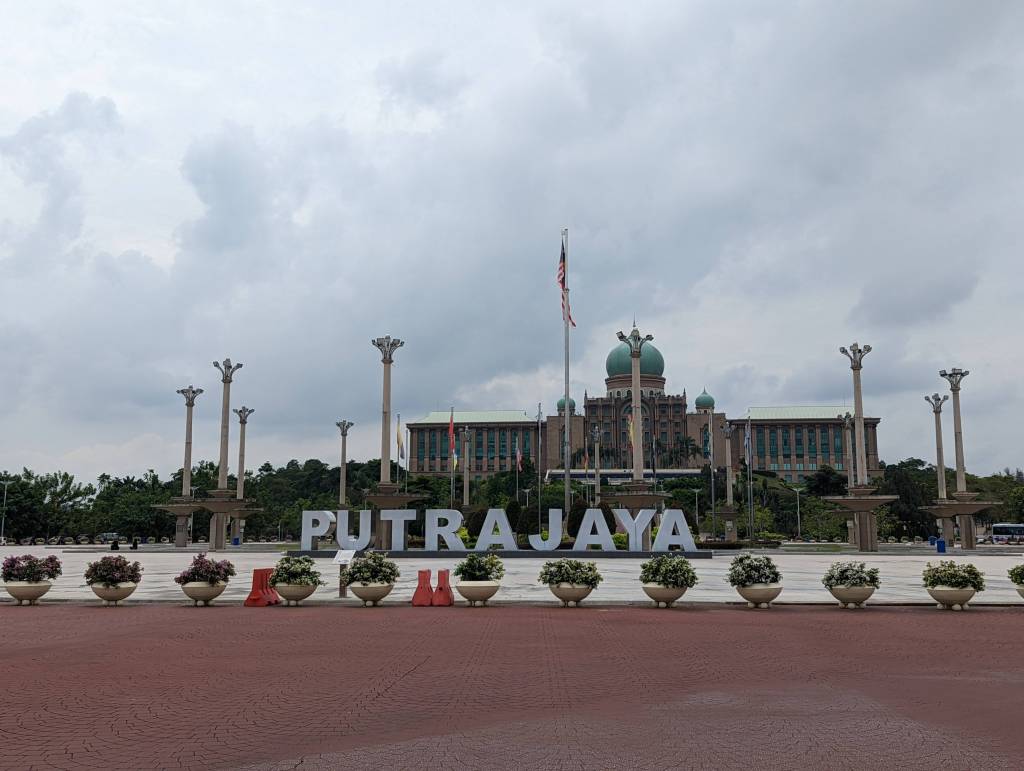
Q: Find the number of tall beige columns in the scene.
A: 13